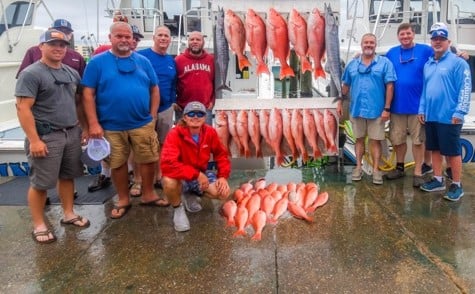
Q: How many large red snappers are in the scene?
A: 5